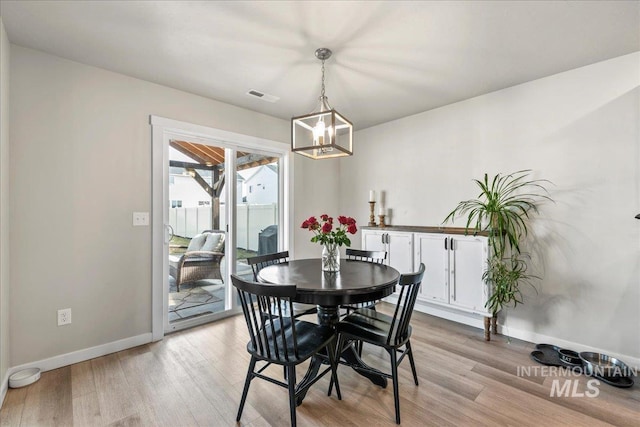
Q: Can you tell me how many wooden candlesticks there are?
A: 2